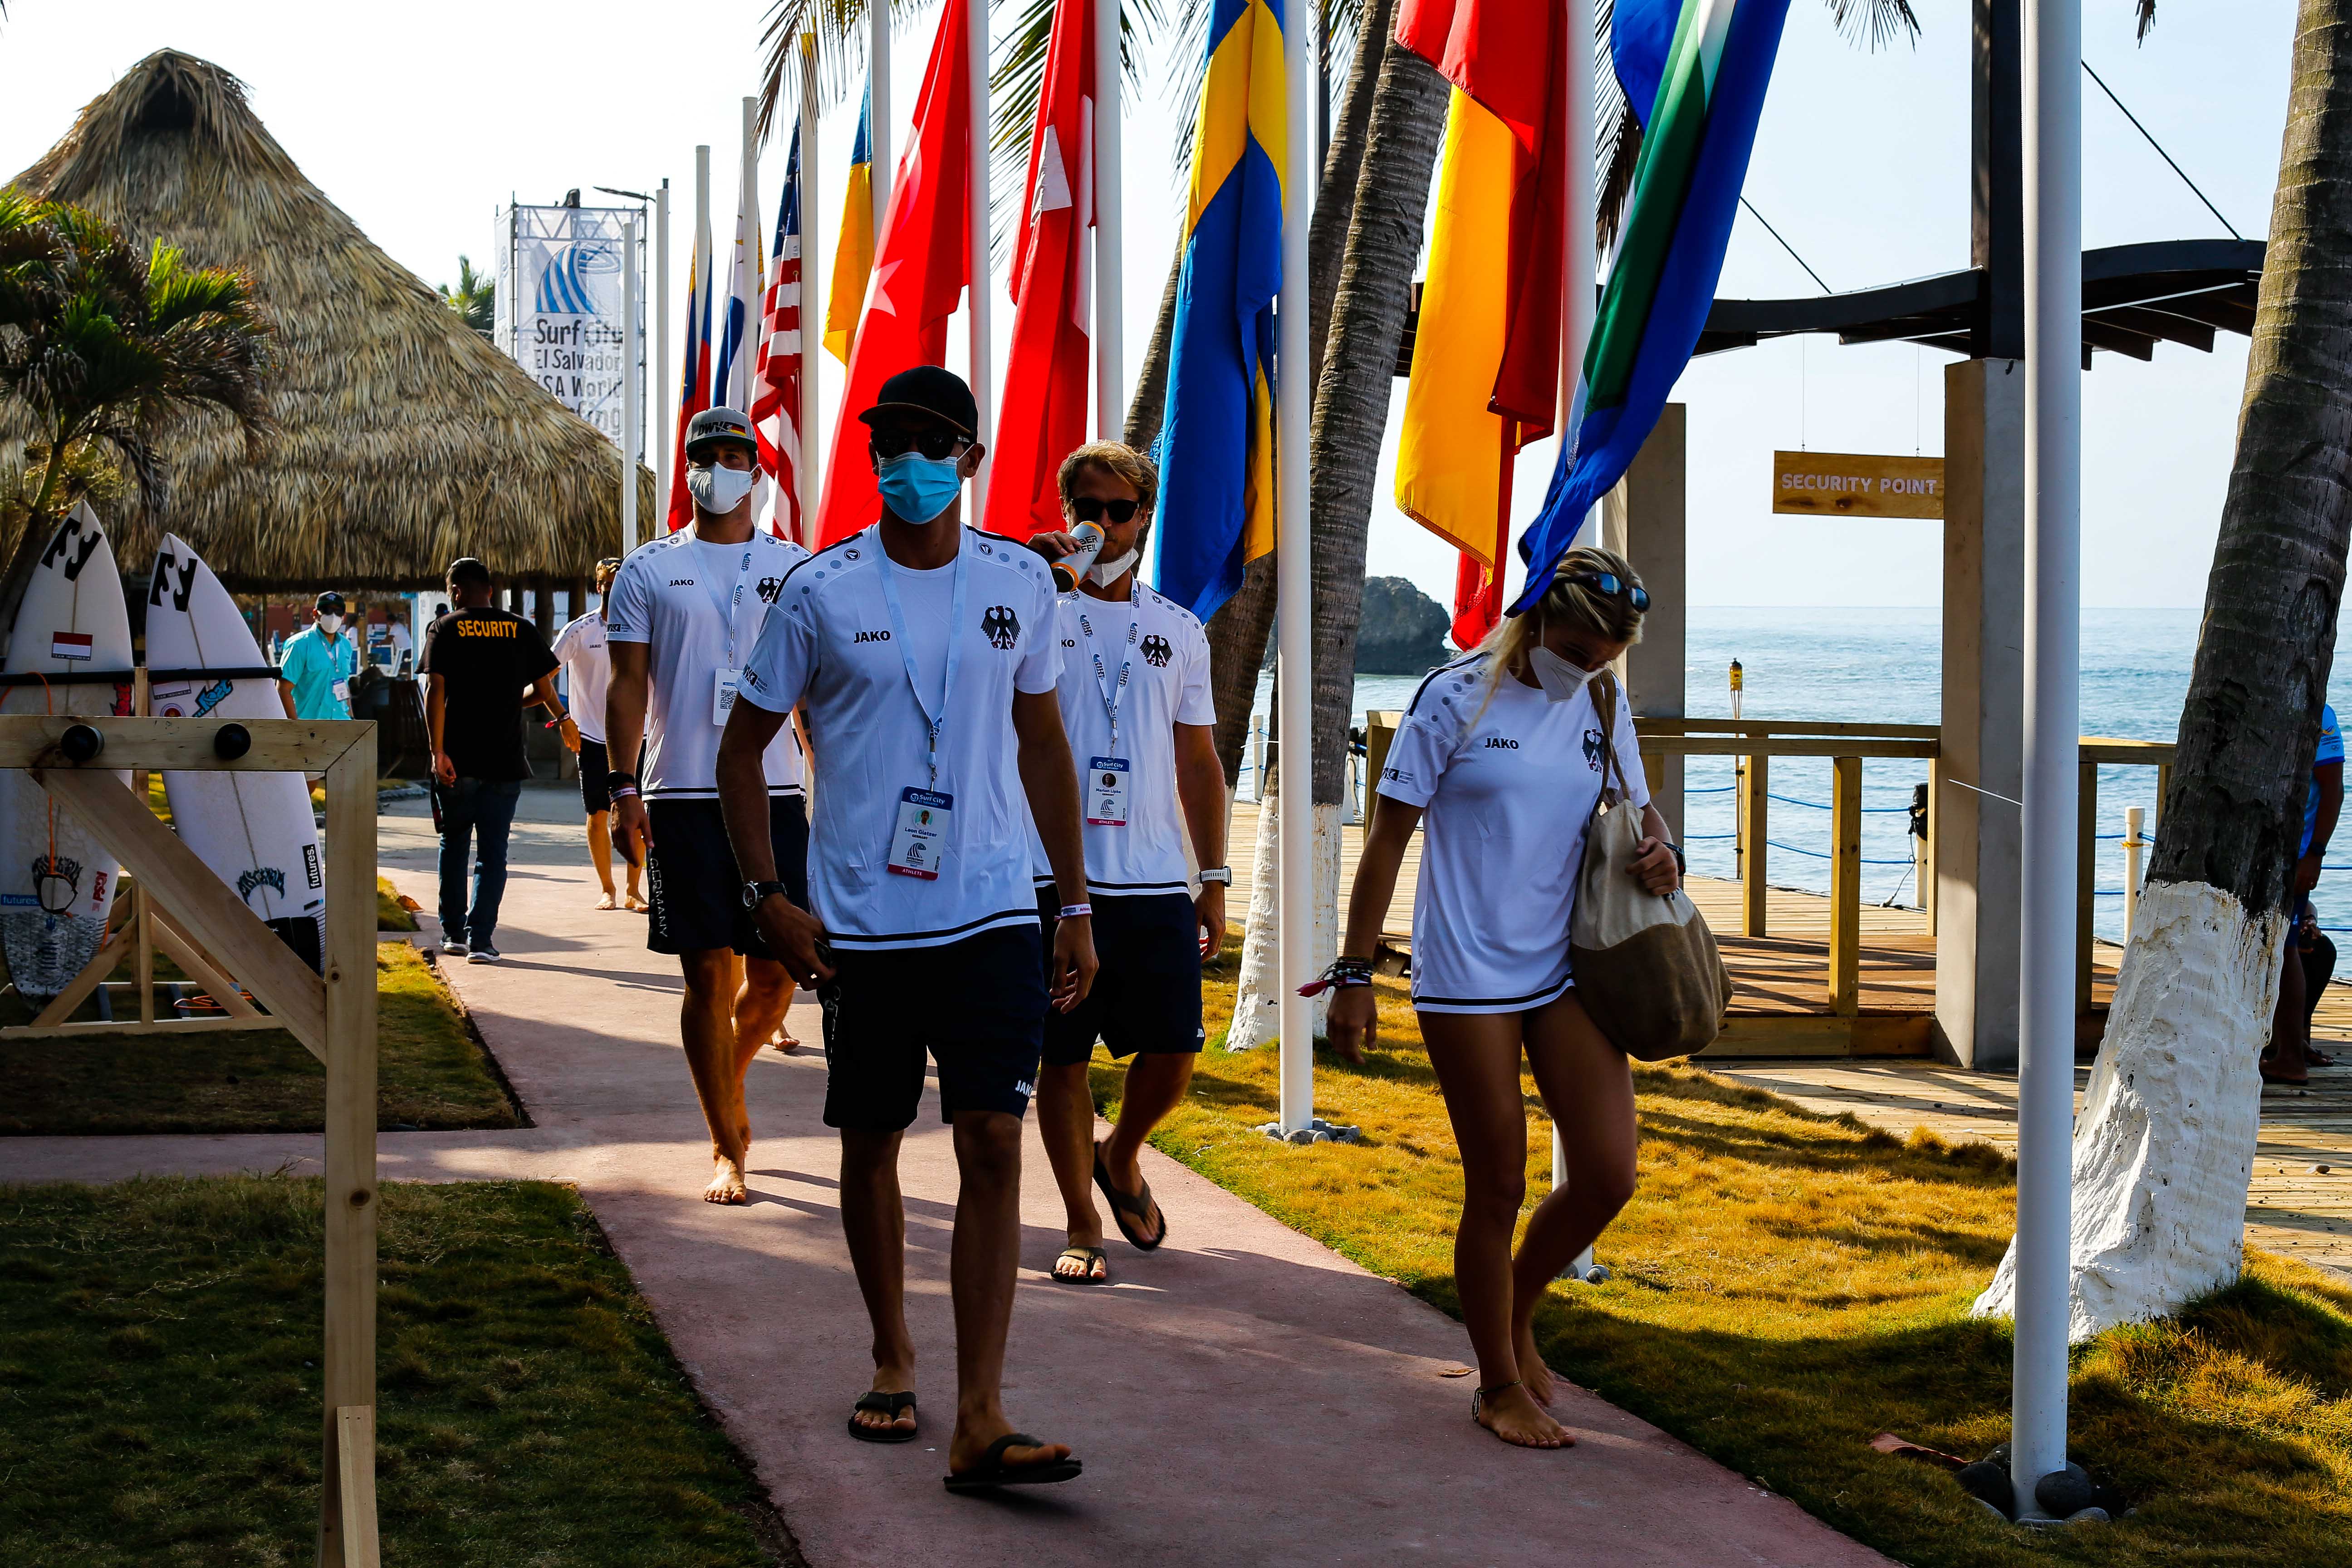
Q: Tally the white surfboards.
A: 2